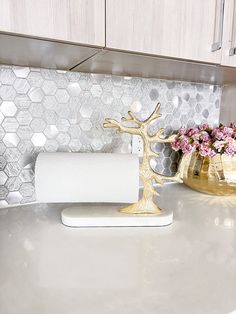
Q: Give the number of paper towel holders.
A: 1